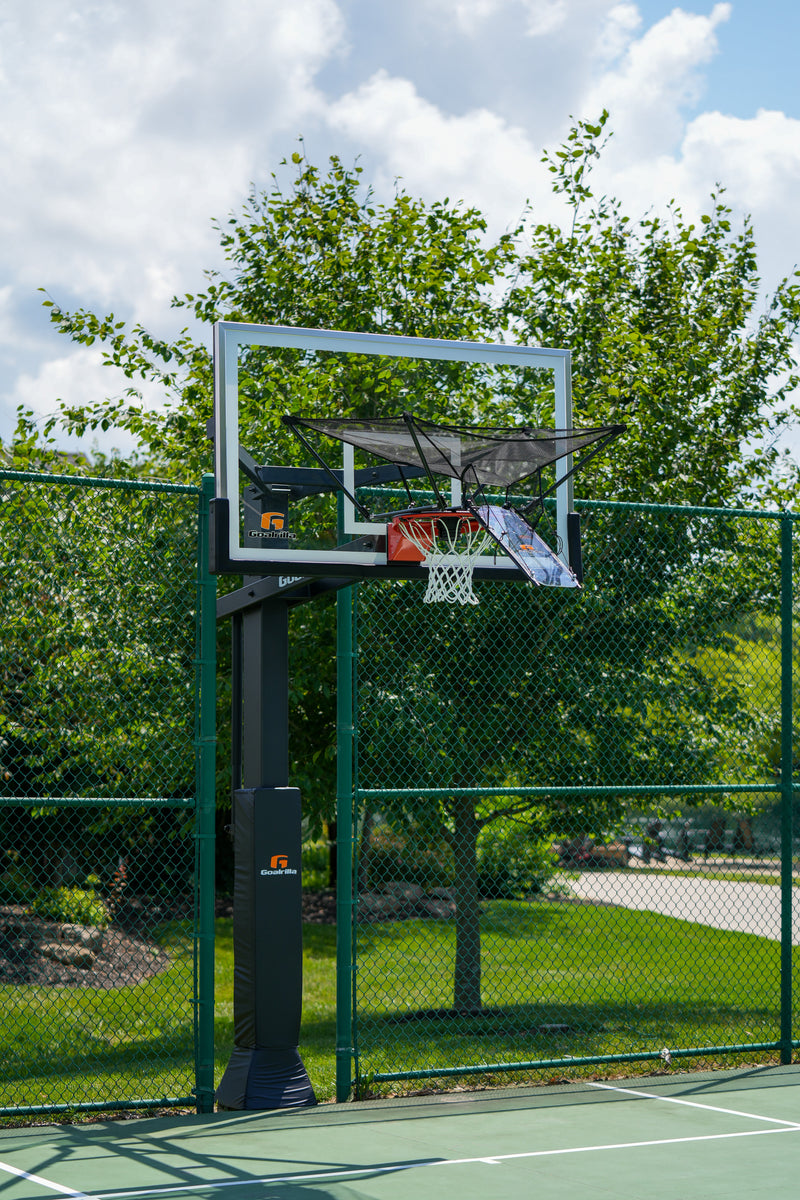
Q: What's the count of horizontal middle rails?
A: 2